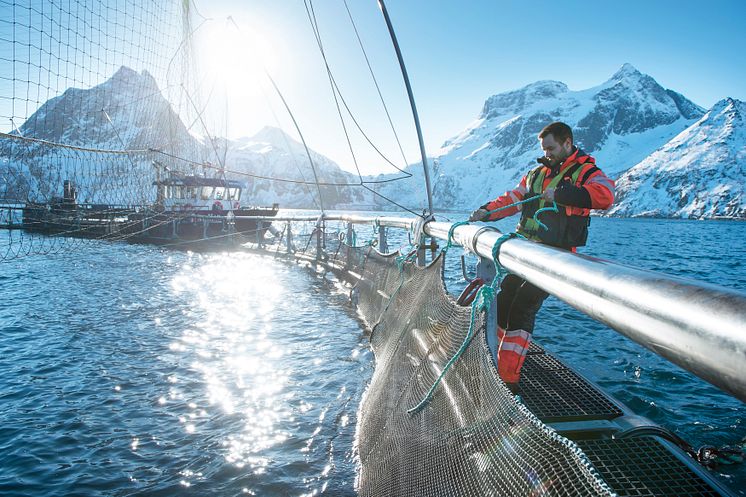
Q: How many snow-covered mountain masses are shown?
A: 4